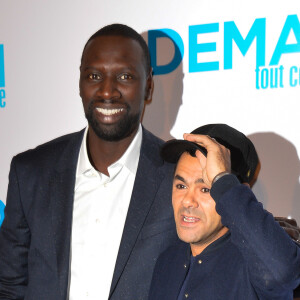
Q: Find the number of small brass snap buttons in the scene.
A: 3